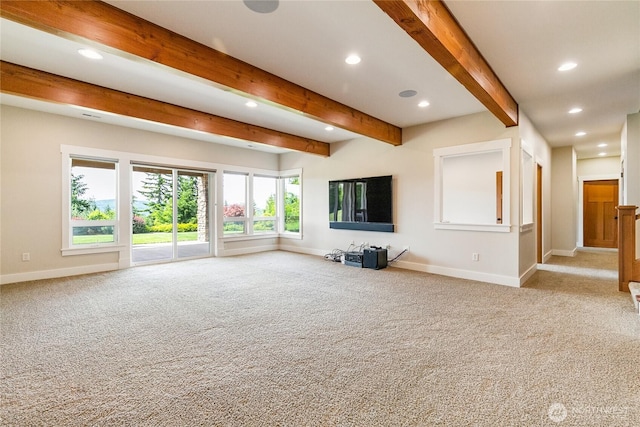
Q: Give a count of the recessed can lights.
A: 10